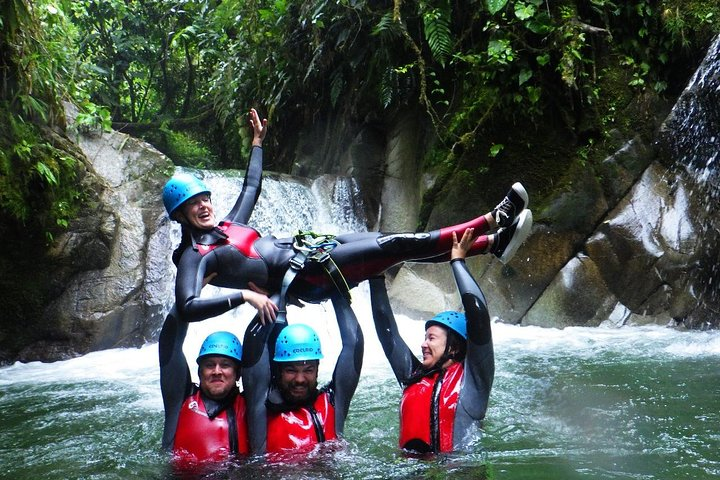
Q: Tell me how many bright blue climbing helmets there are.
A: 4